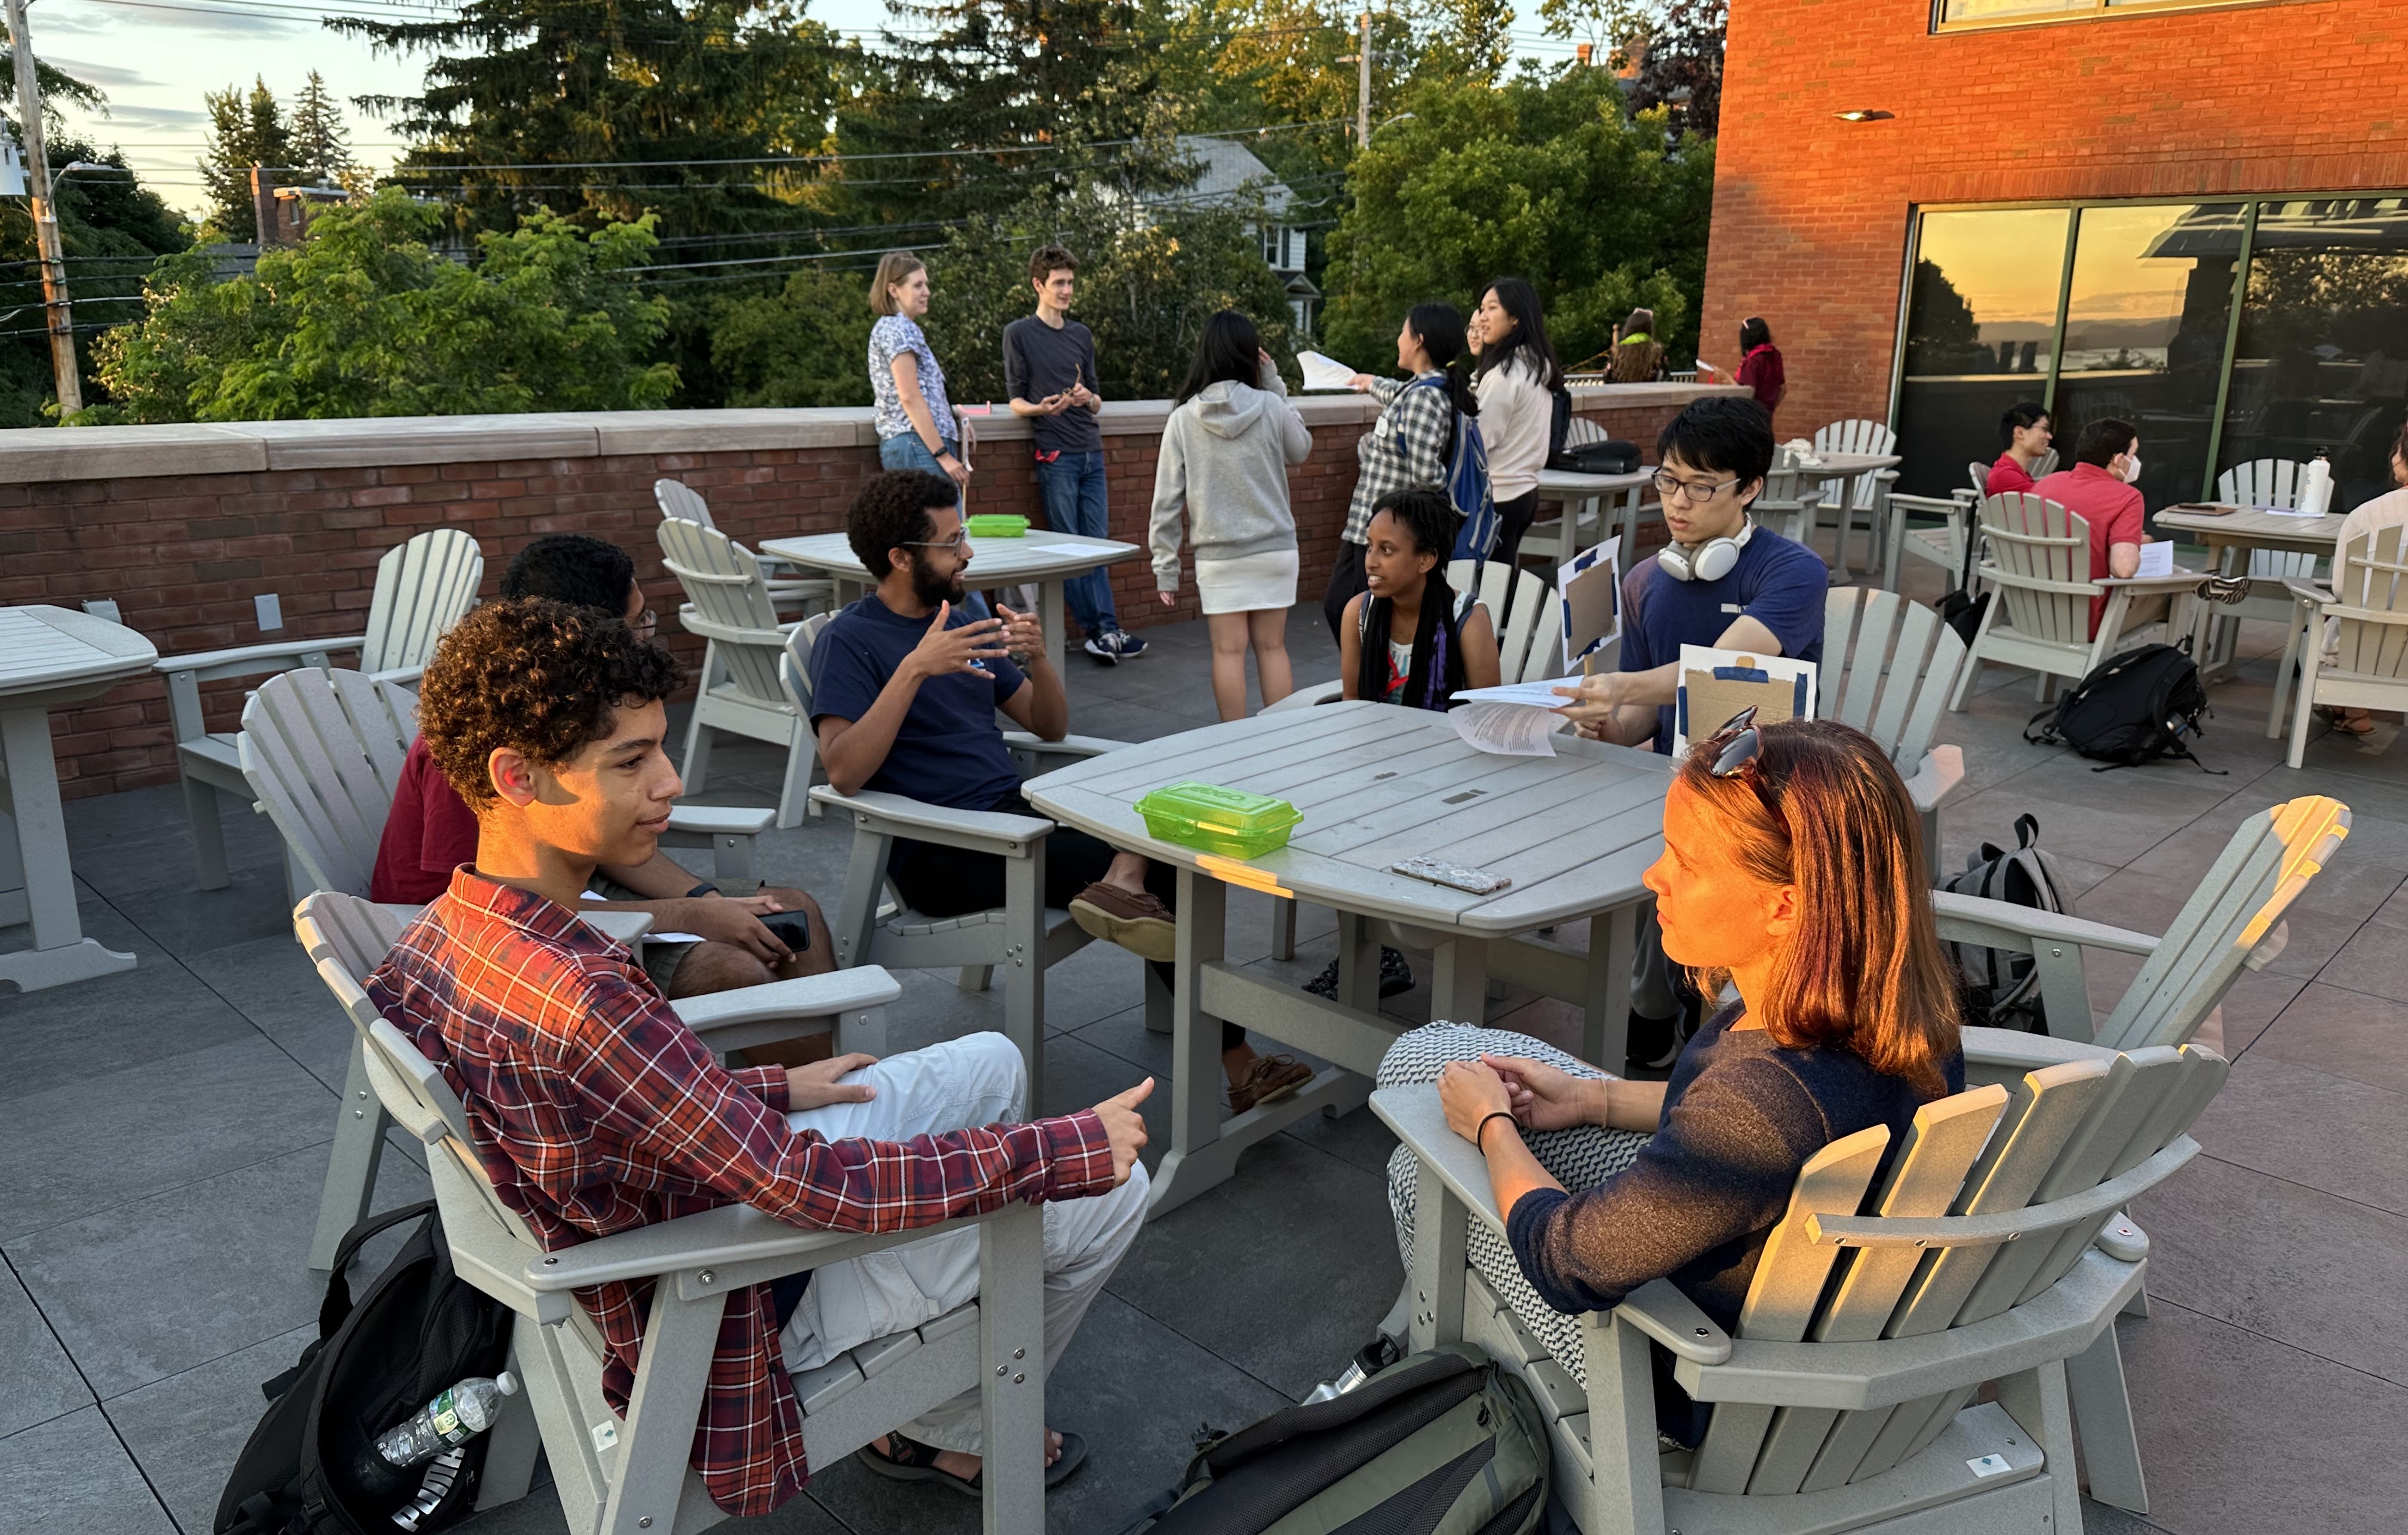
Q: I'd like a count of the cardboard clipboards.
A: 2